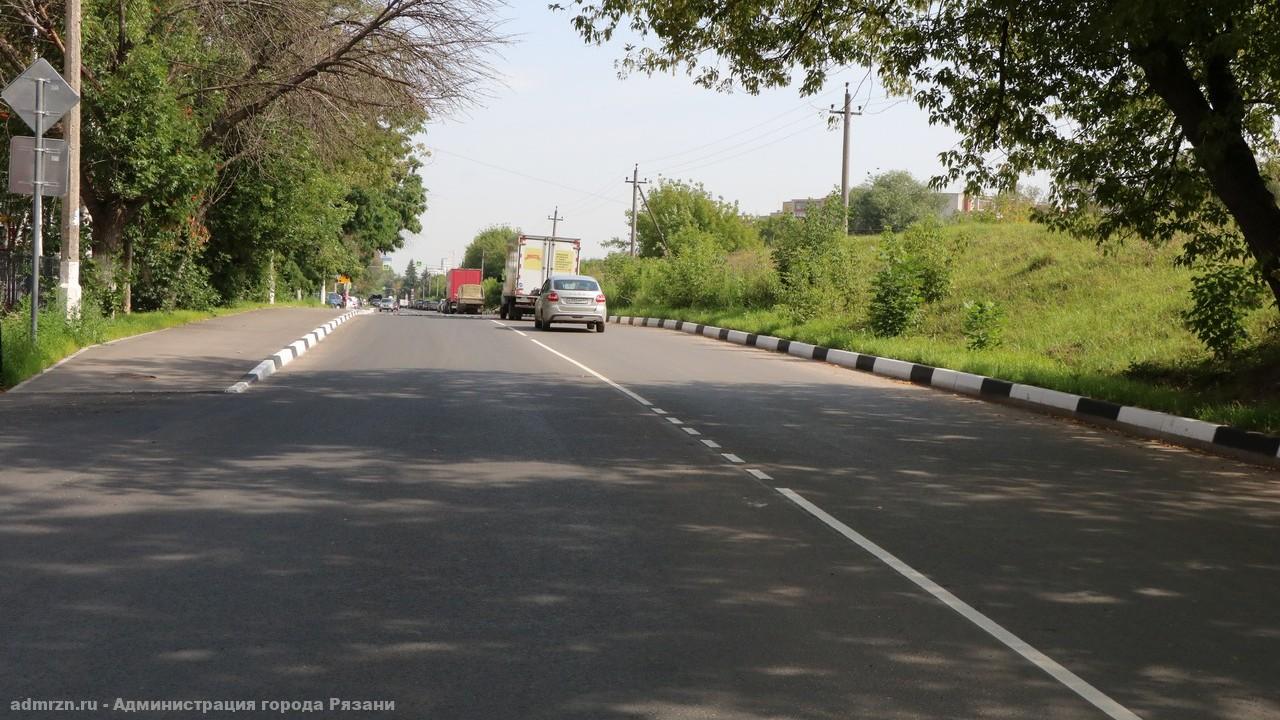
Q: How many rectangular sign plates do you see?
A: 1